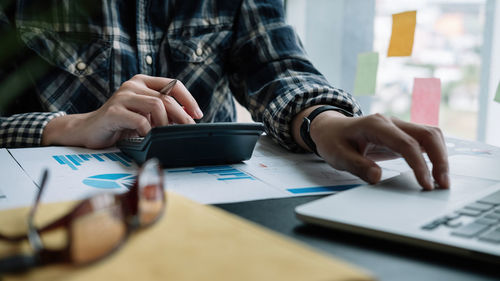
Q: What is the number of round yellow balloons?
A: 0